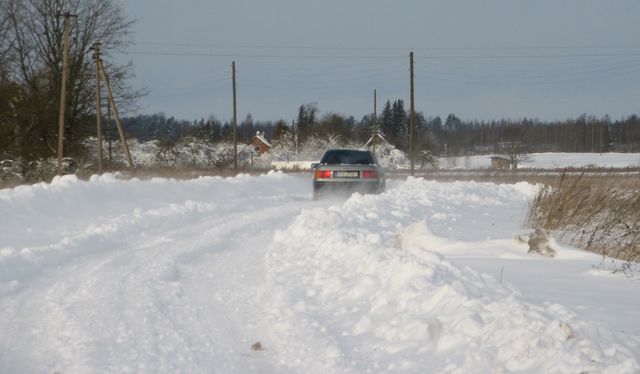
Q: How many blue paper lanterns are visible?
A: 0